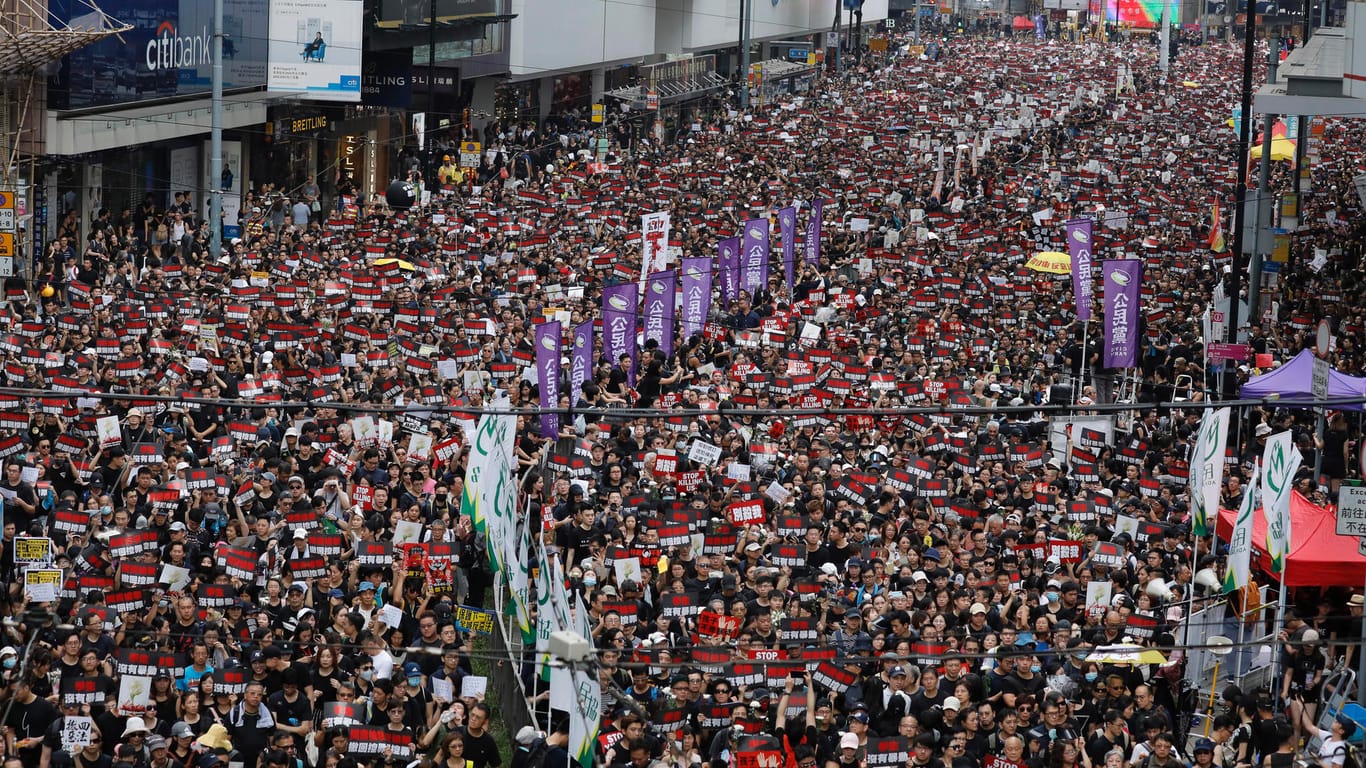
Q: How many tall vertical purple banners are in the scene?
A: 11